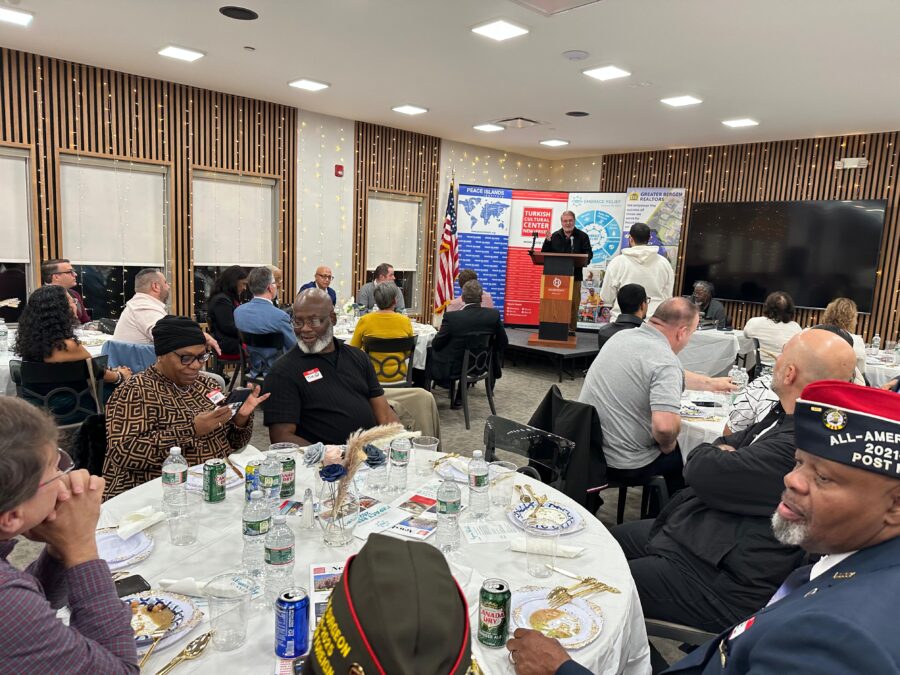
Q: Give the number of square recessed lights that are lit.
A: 10